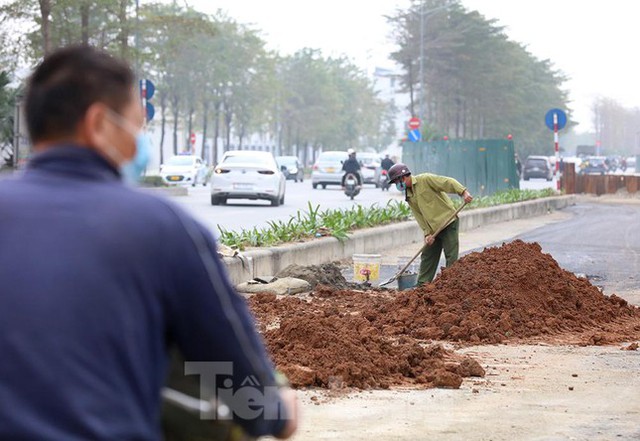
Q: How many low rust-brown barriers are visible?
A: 1